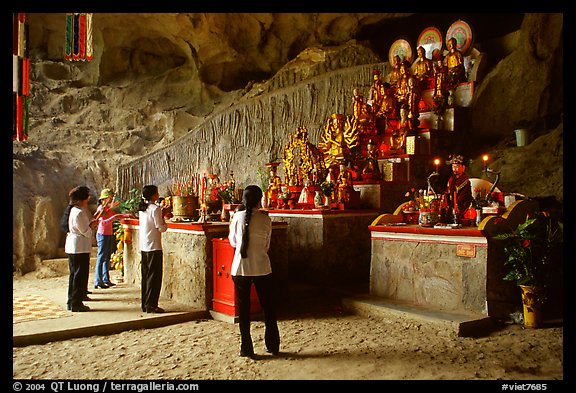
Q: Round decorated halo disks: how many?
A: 3